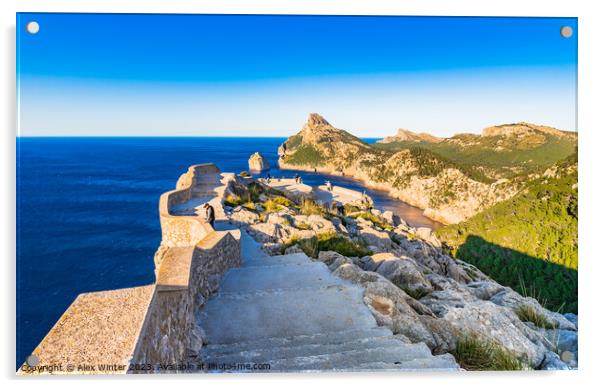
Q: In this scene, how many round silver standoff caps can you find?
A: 4